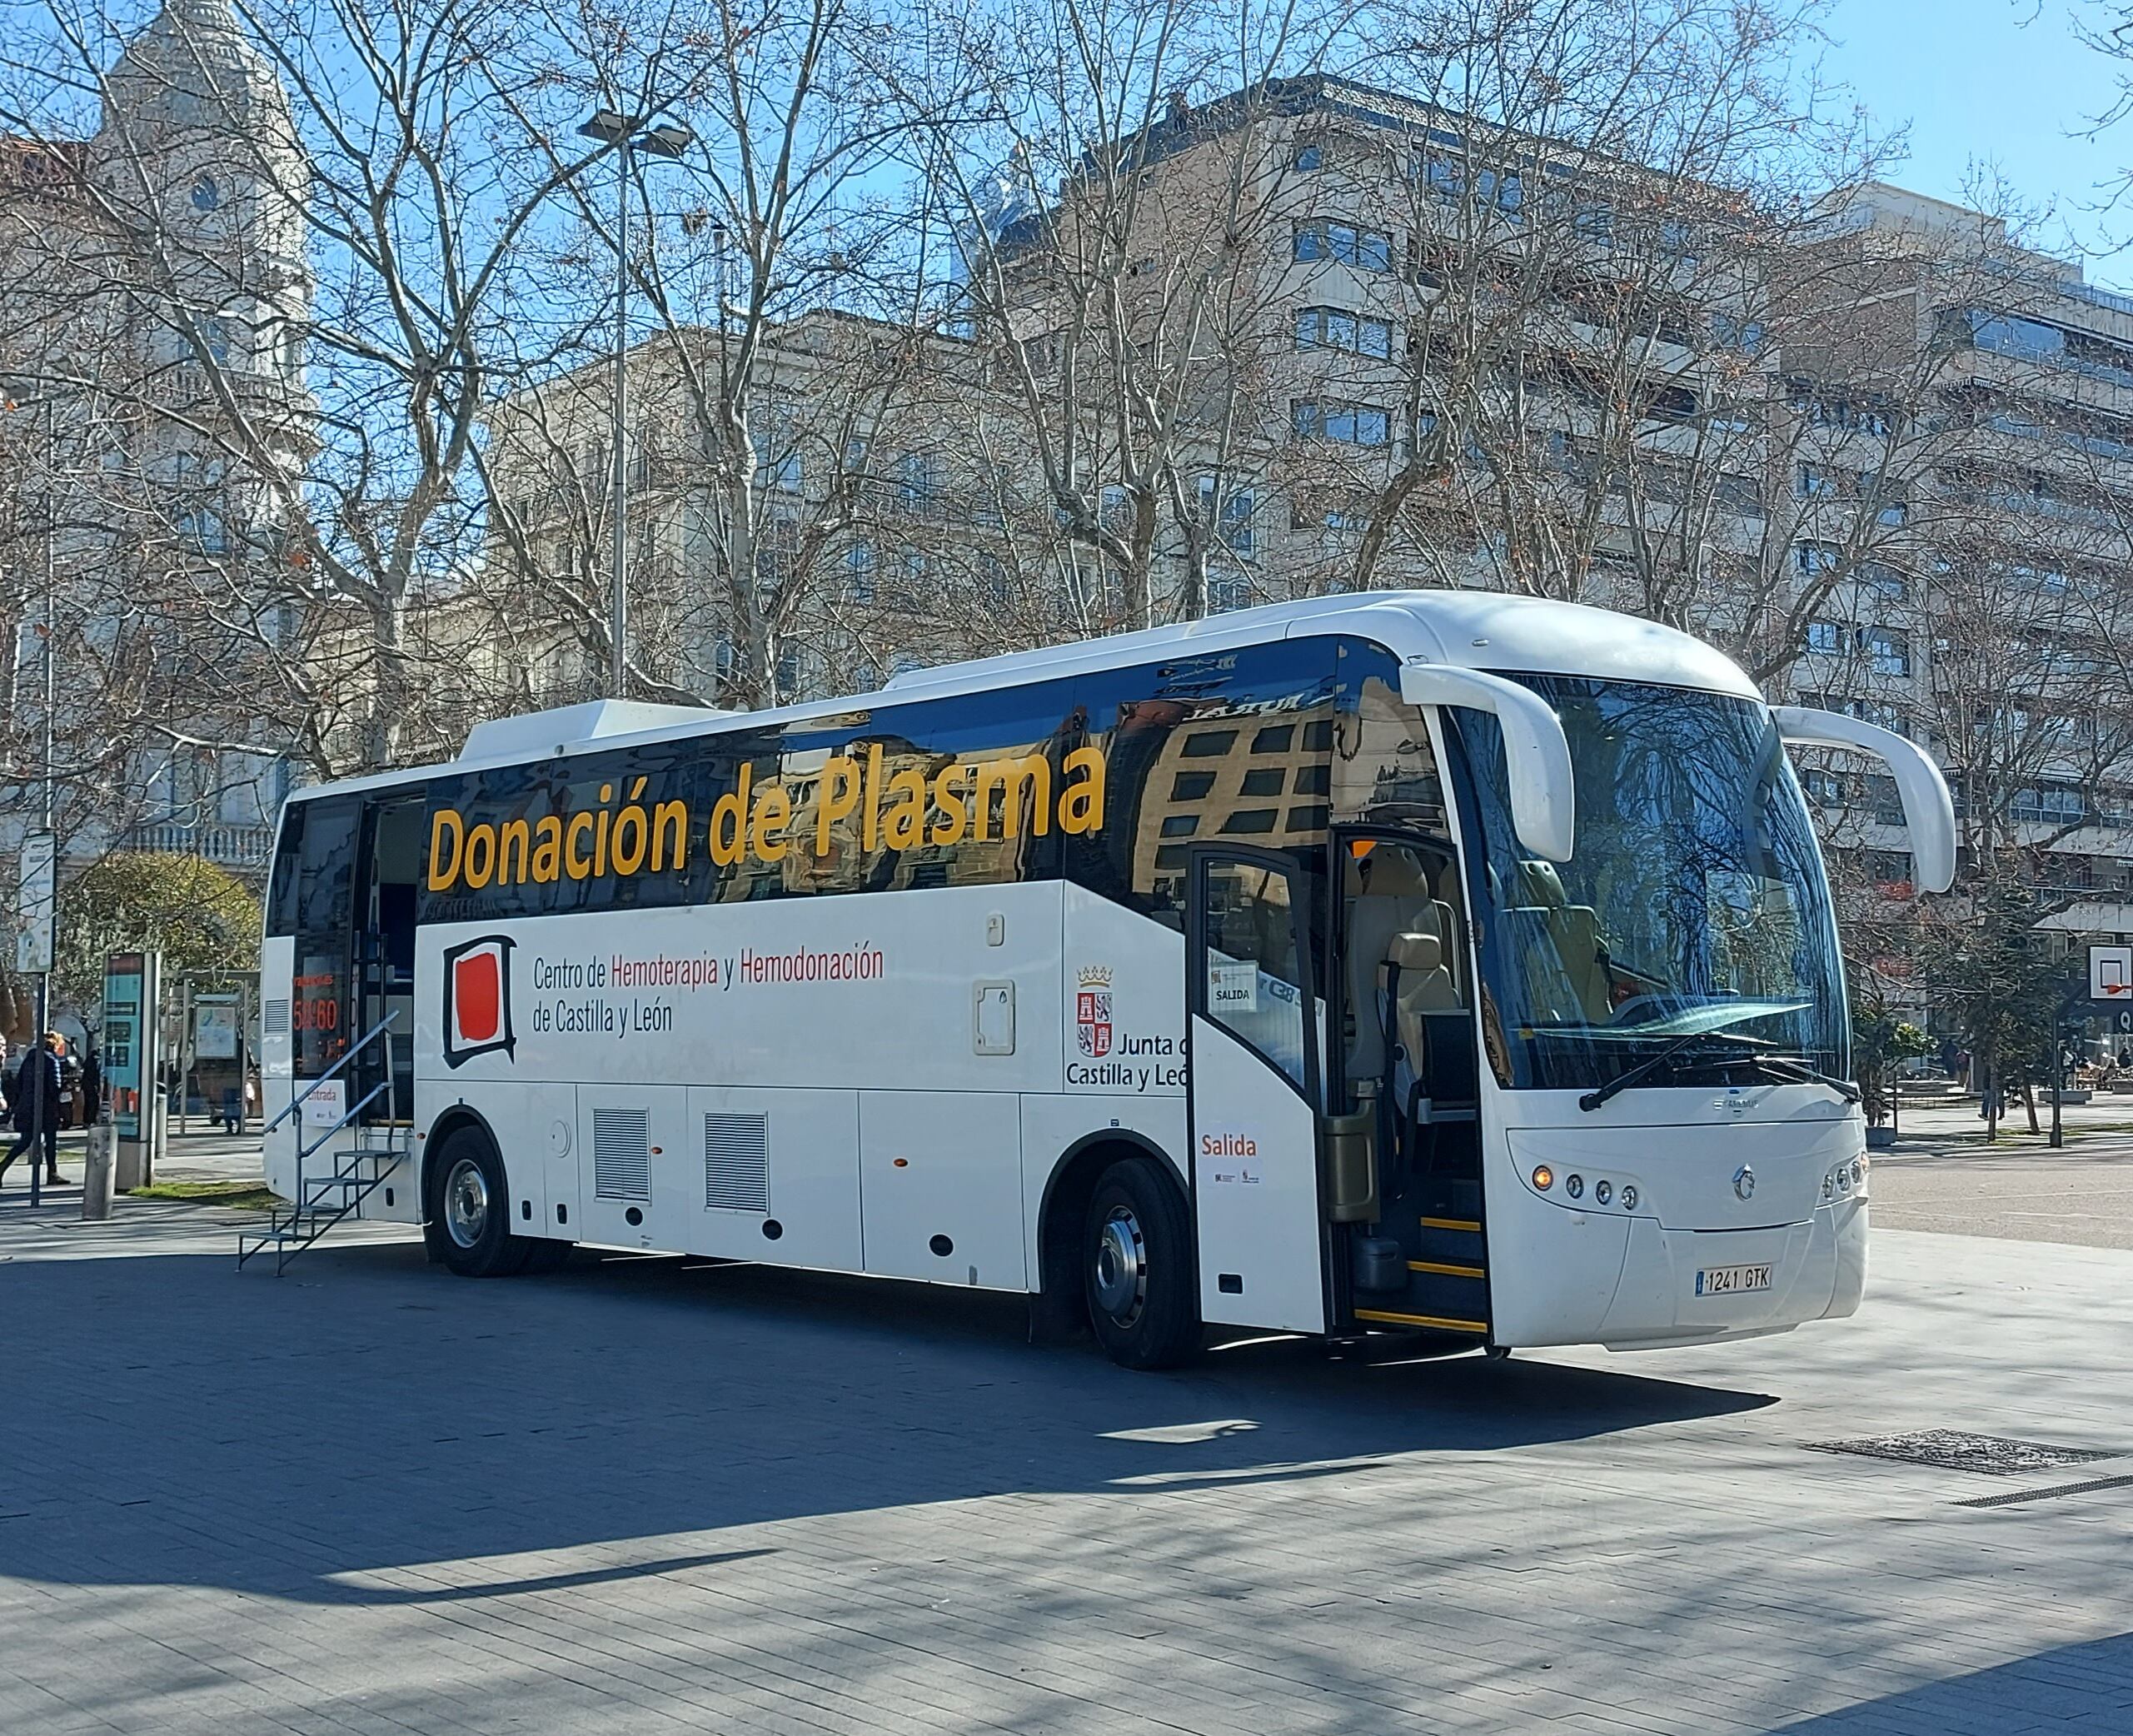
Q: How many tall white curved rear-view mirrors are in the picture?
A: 2